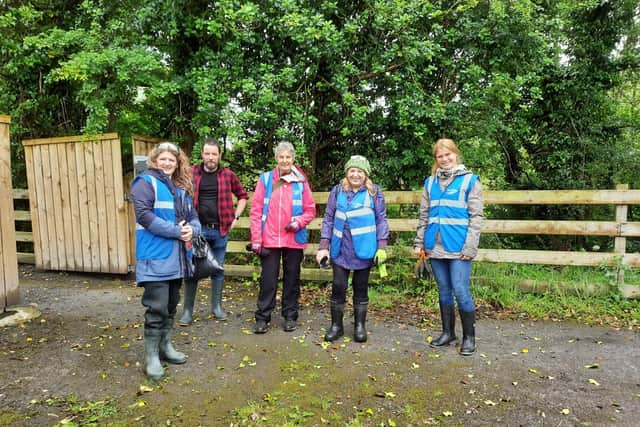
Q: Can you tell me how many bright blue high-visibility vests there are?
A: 4